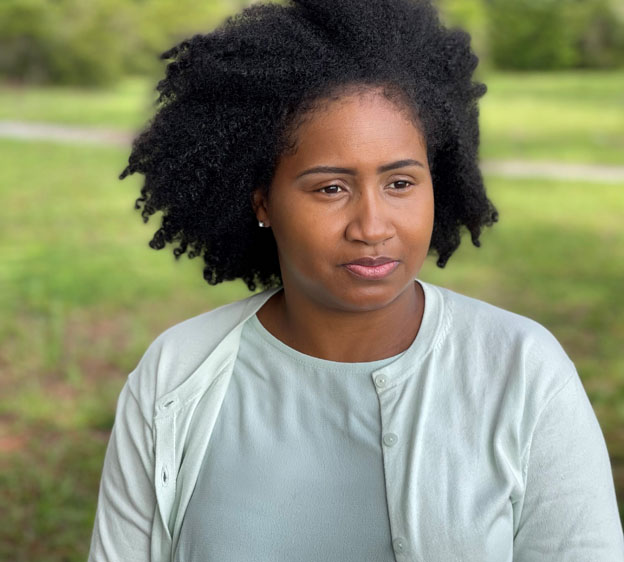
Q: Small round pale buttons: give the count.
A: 3